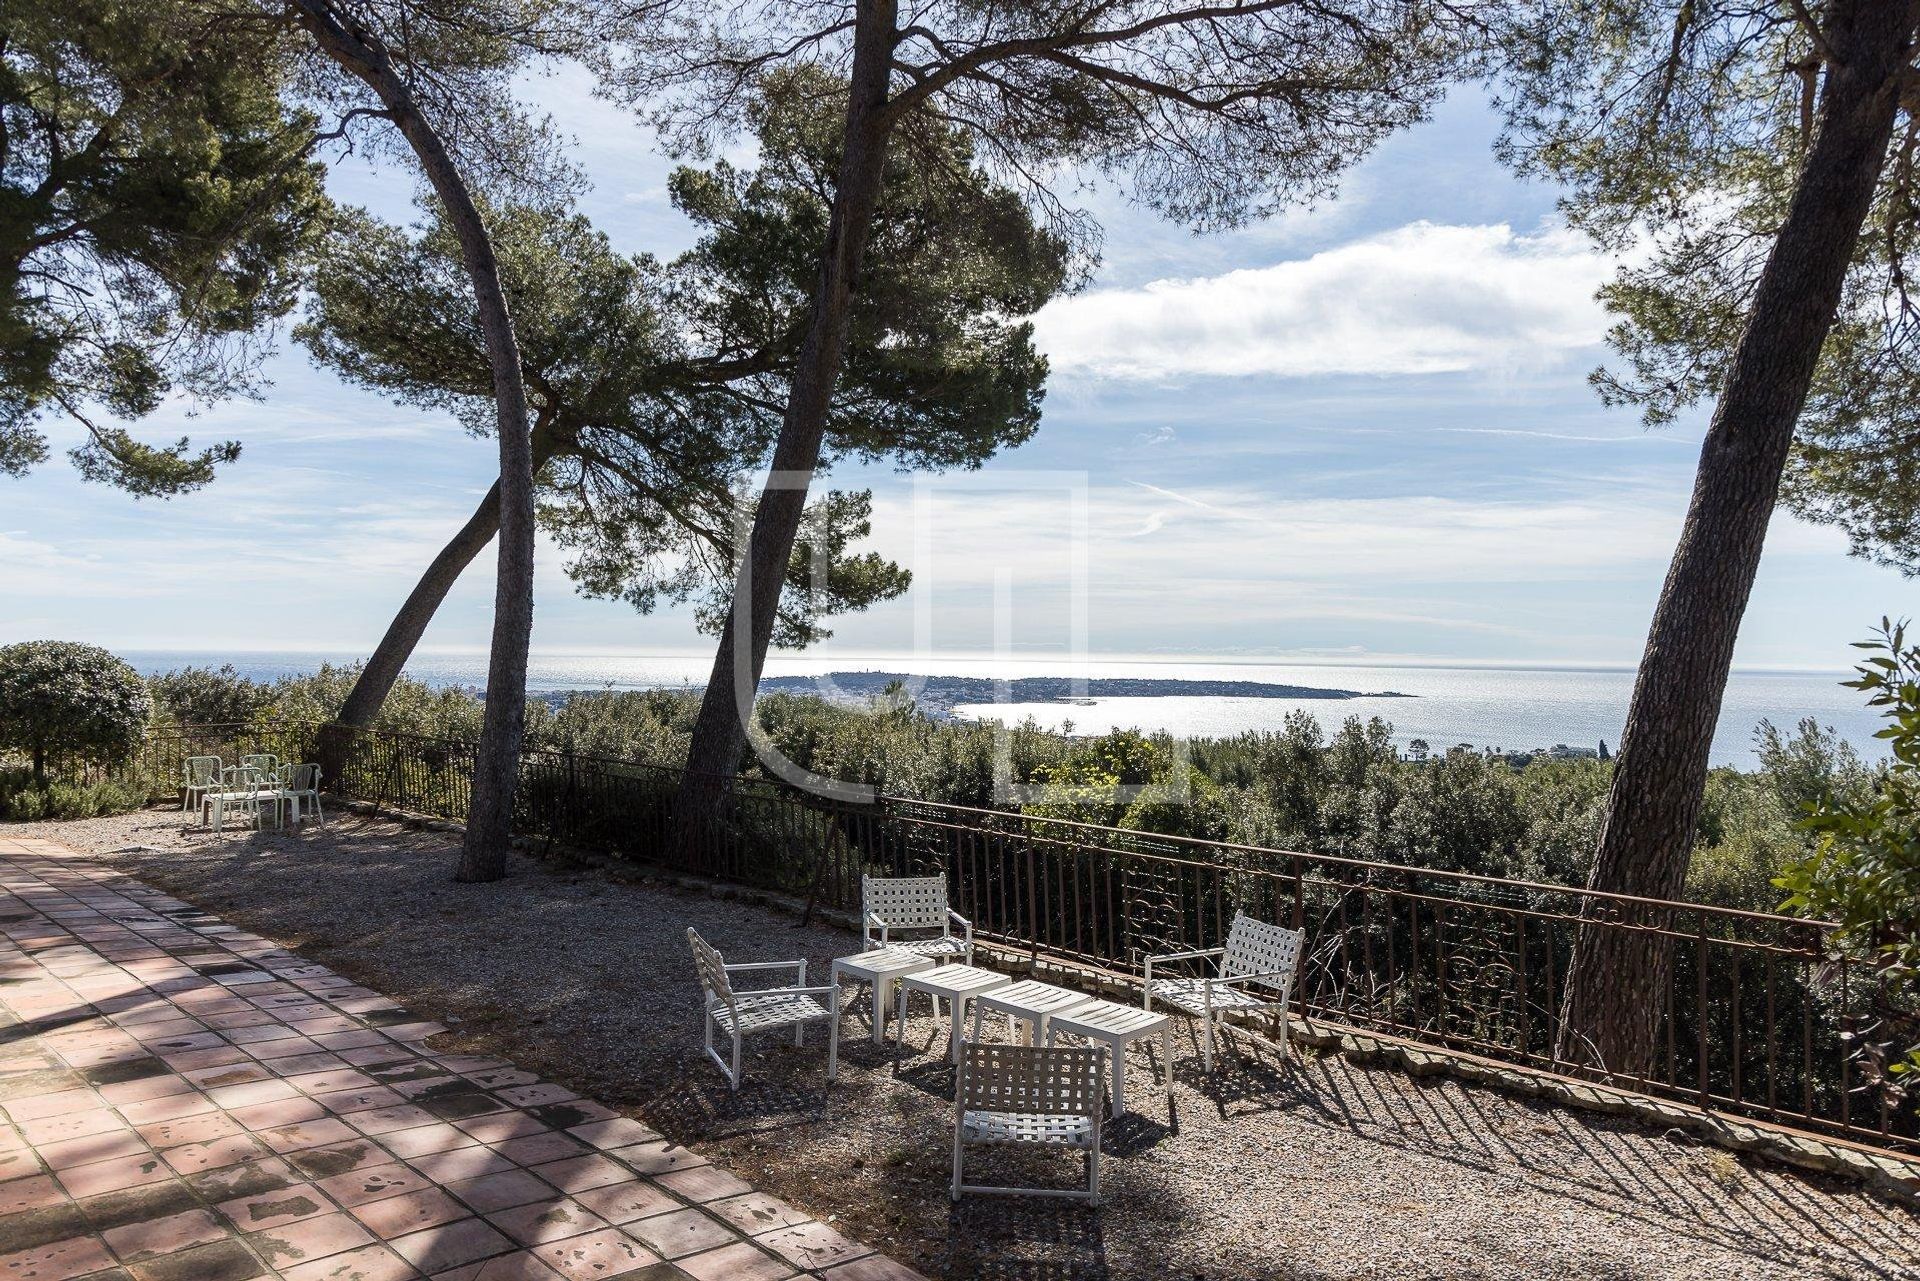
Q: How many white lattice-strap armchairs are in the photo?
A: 4